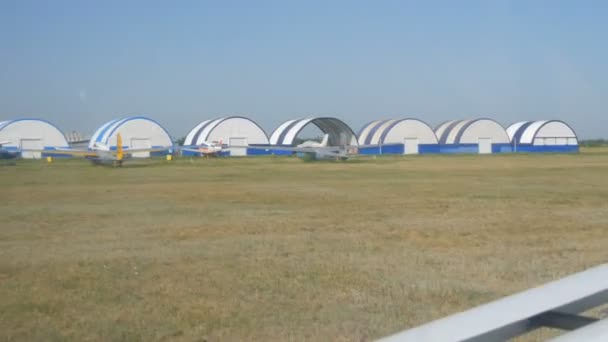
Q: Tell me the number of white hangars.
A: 7